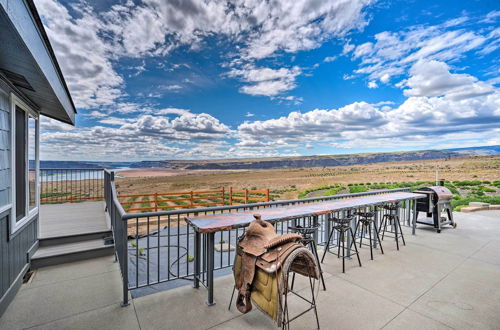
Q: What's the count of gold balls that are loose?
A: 0